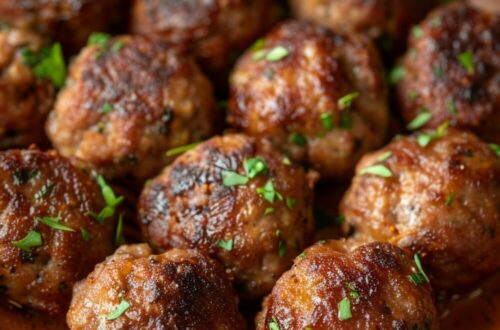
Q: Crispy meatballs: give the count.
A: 12